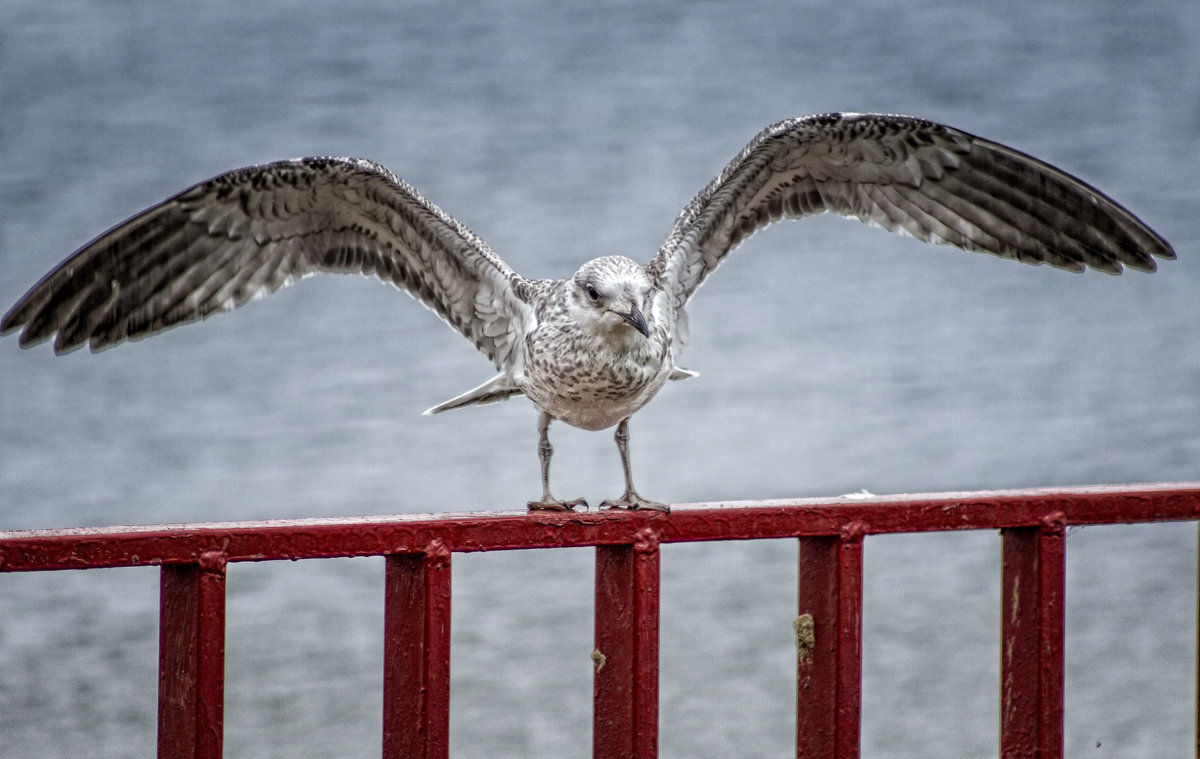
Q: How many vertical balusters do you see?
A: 5